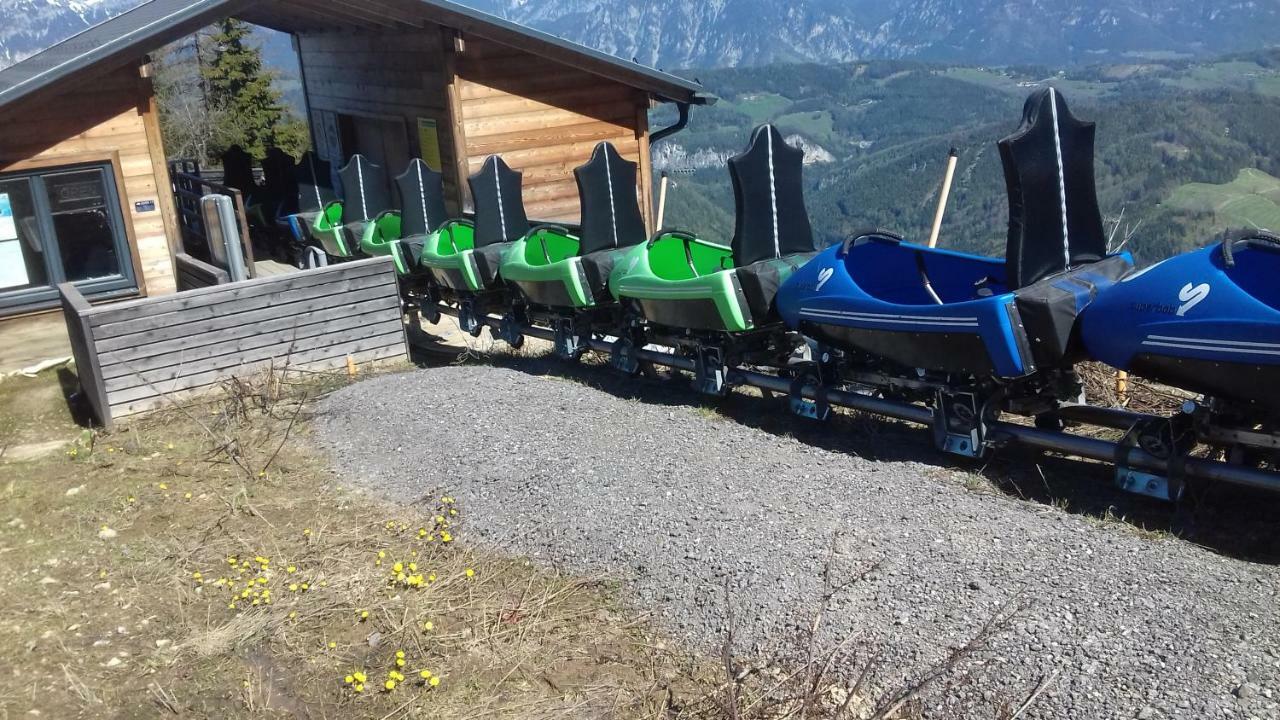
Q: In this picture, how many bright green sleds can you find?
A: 5